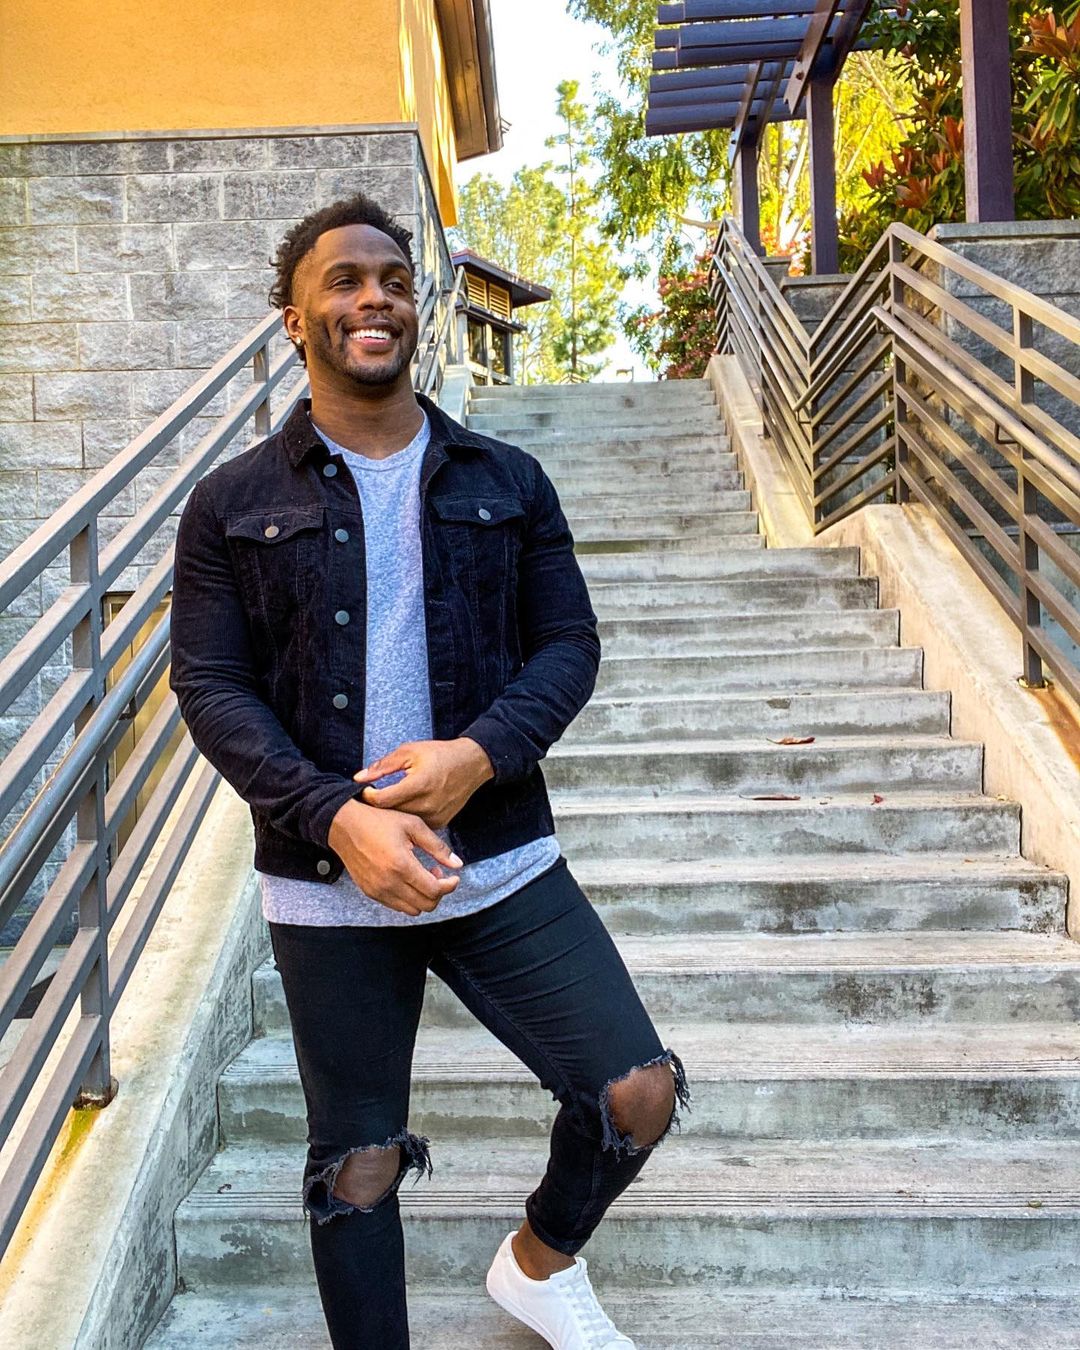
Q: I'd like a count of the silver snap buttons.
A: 7